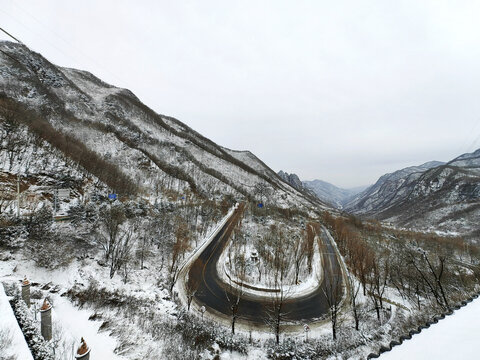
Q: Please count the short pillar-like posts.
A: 3